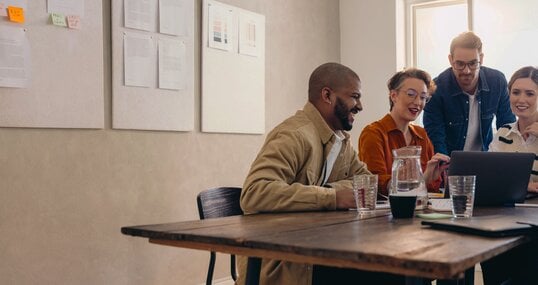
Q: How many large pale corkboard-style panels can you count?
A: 3